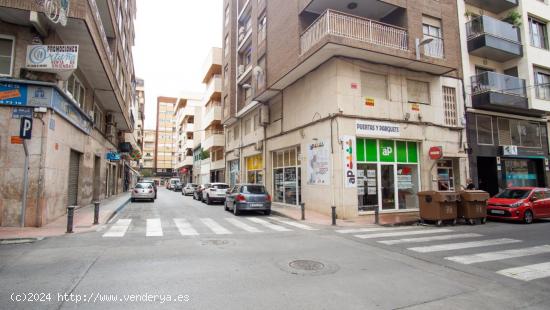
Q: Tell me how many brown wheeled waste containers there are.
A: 2